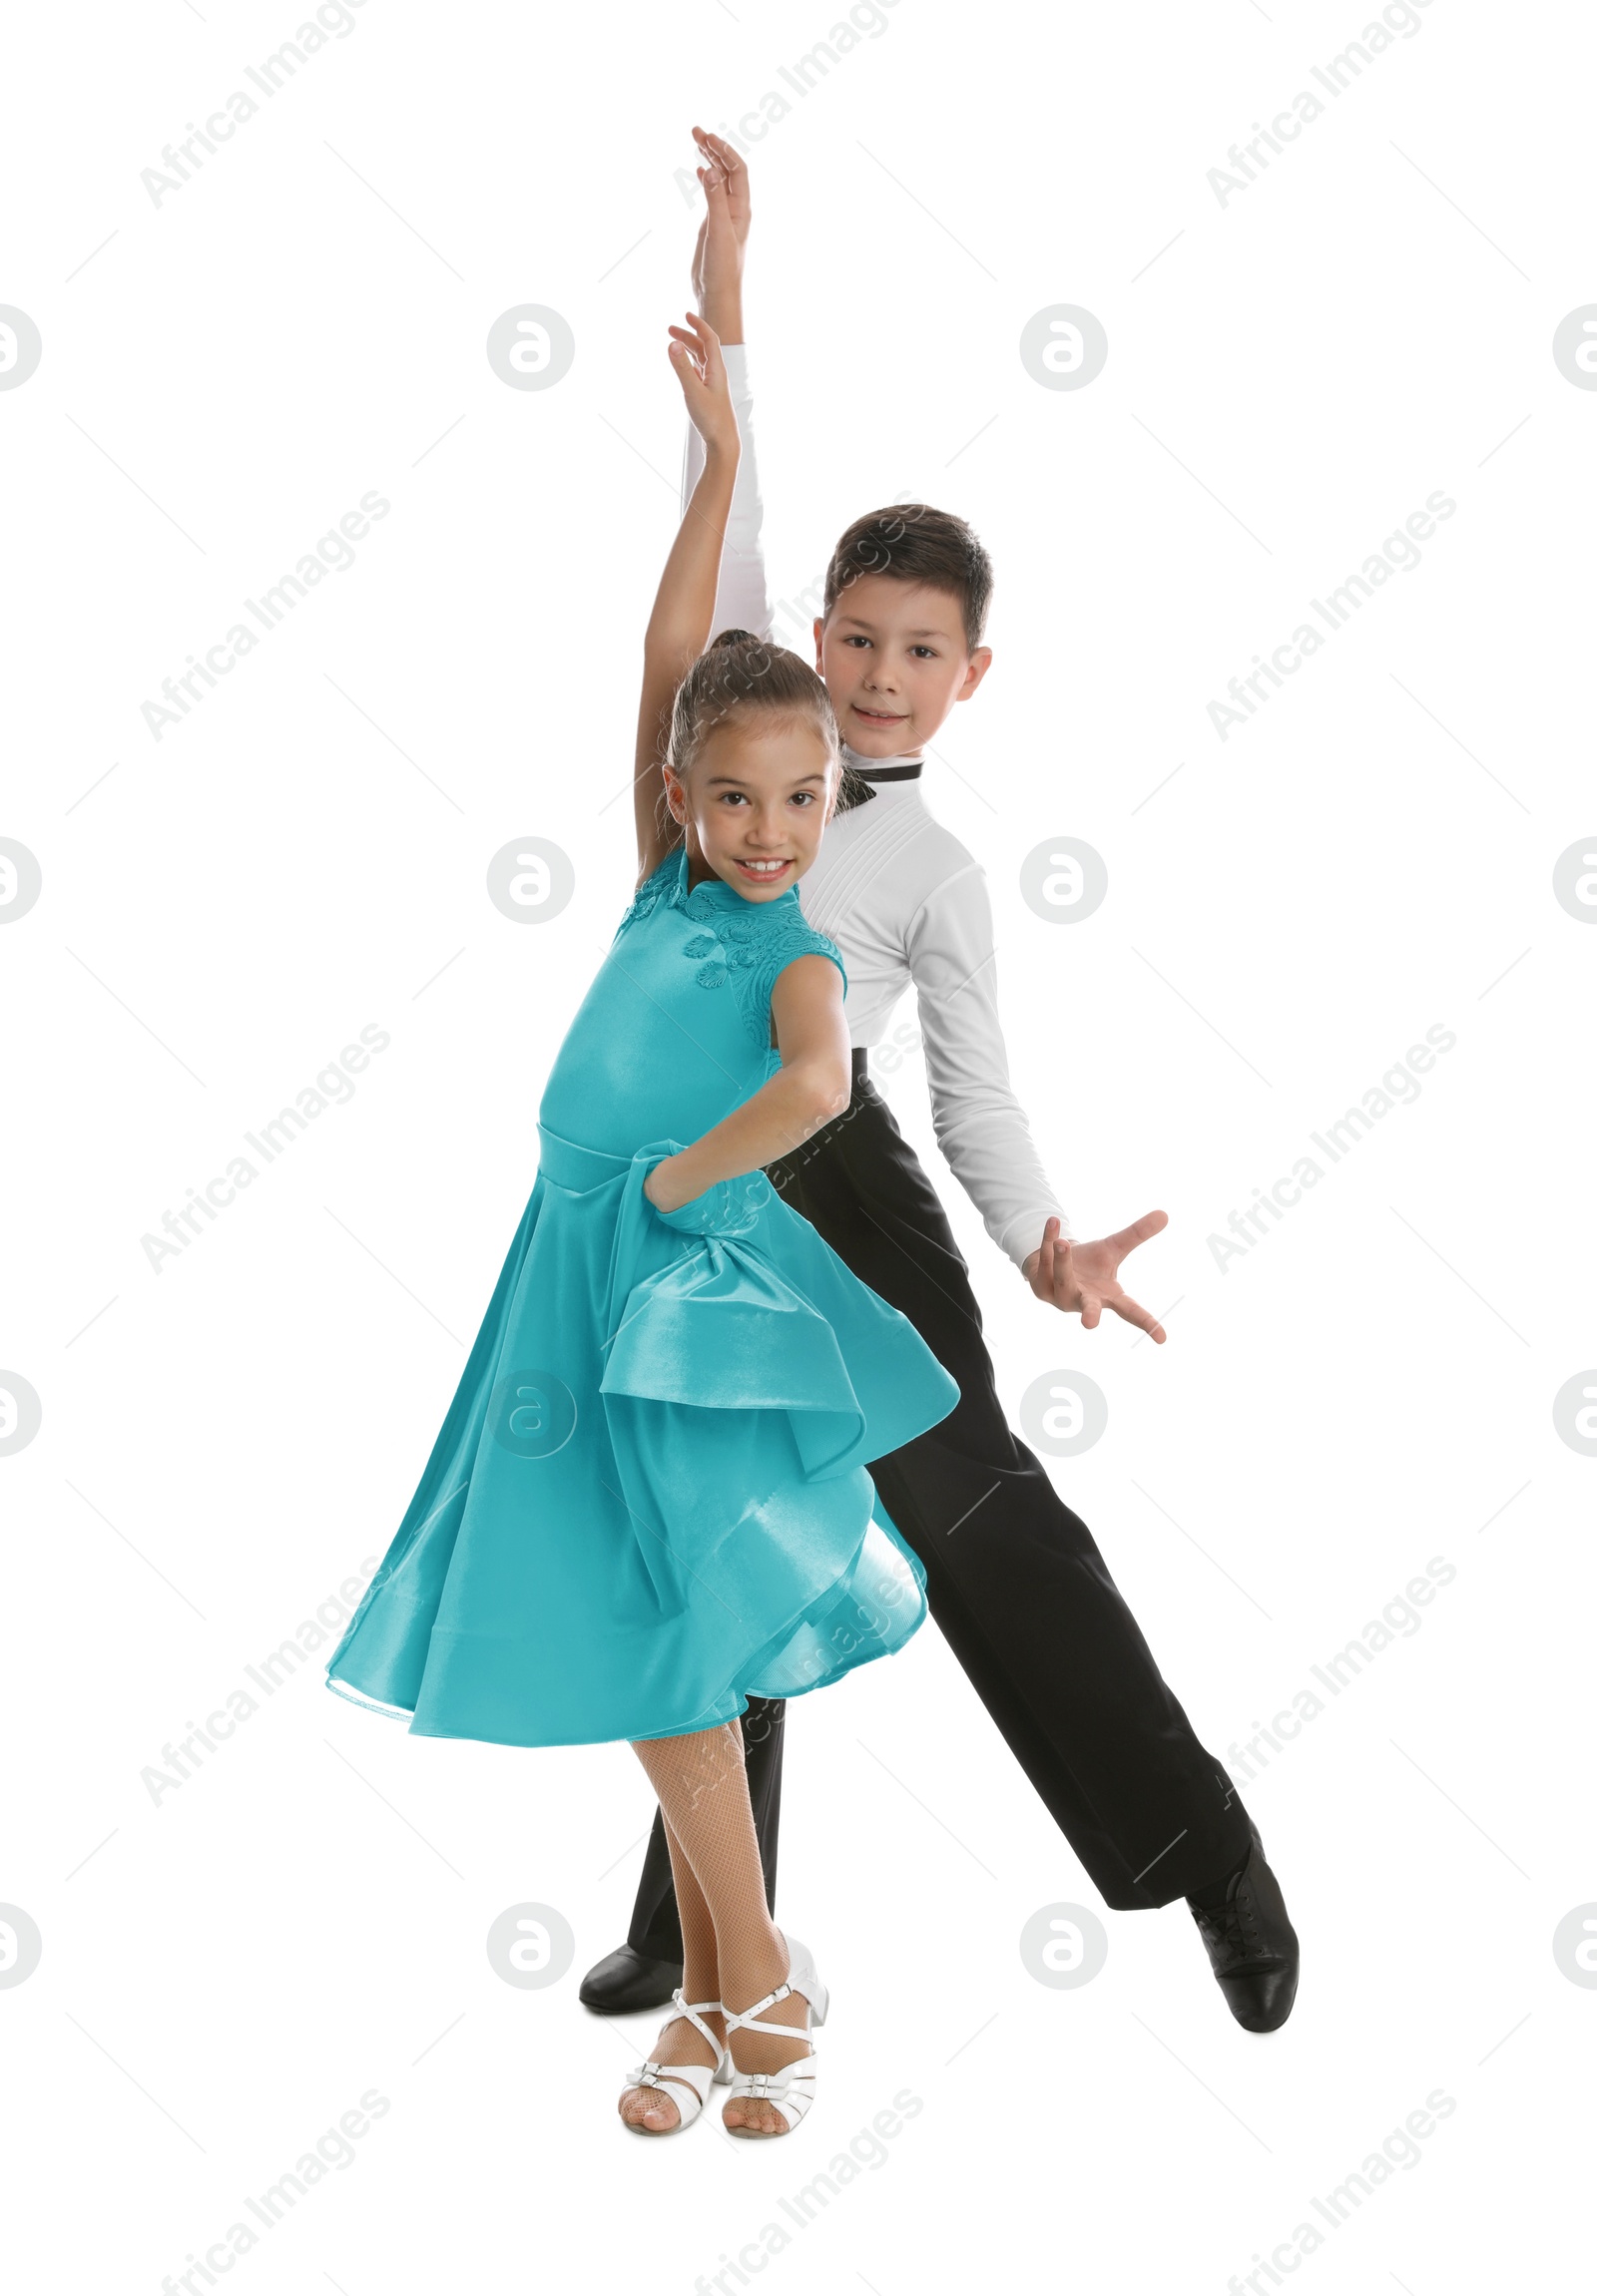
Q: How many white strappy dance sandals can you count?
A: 2